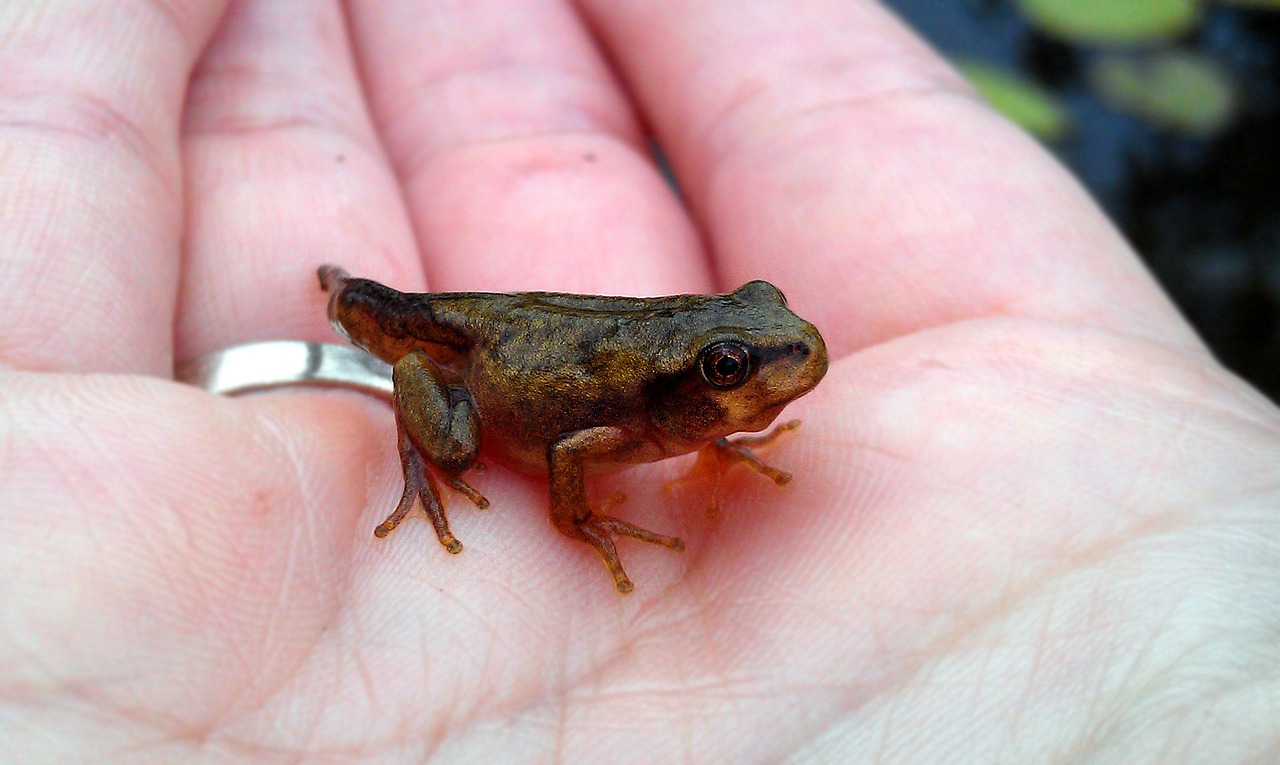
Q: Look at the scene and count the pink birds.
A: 0